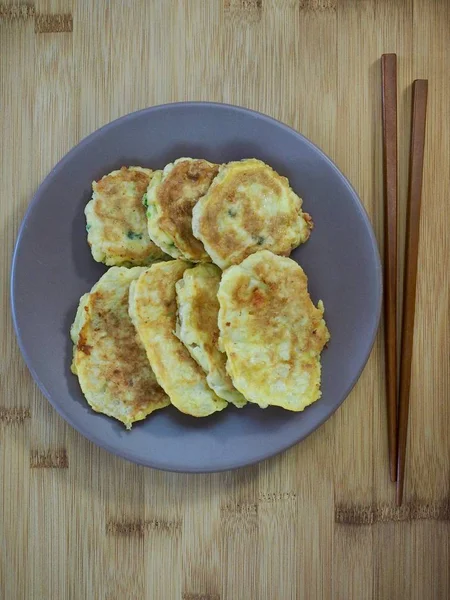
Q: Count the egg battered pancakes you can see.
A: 7